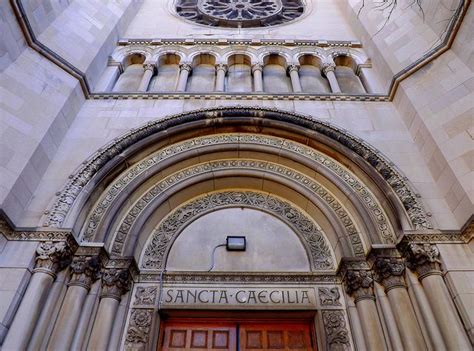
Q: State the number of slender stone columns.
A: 12